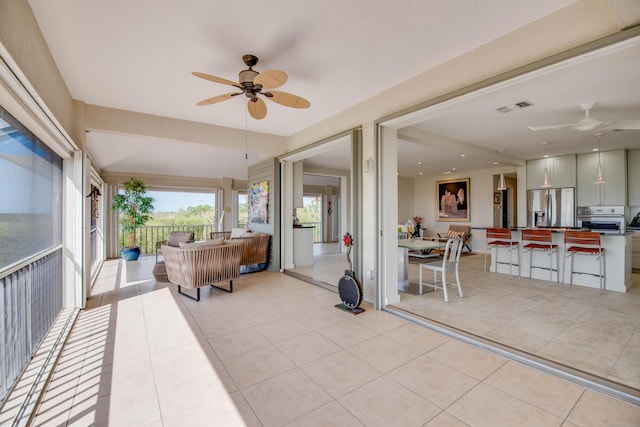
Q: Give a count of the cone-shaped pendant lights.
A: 3